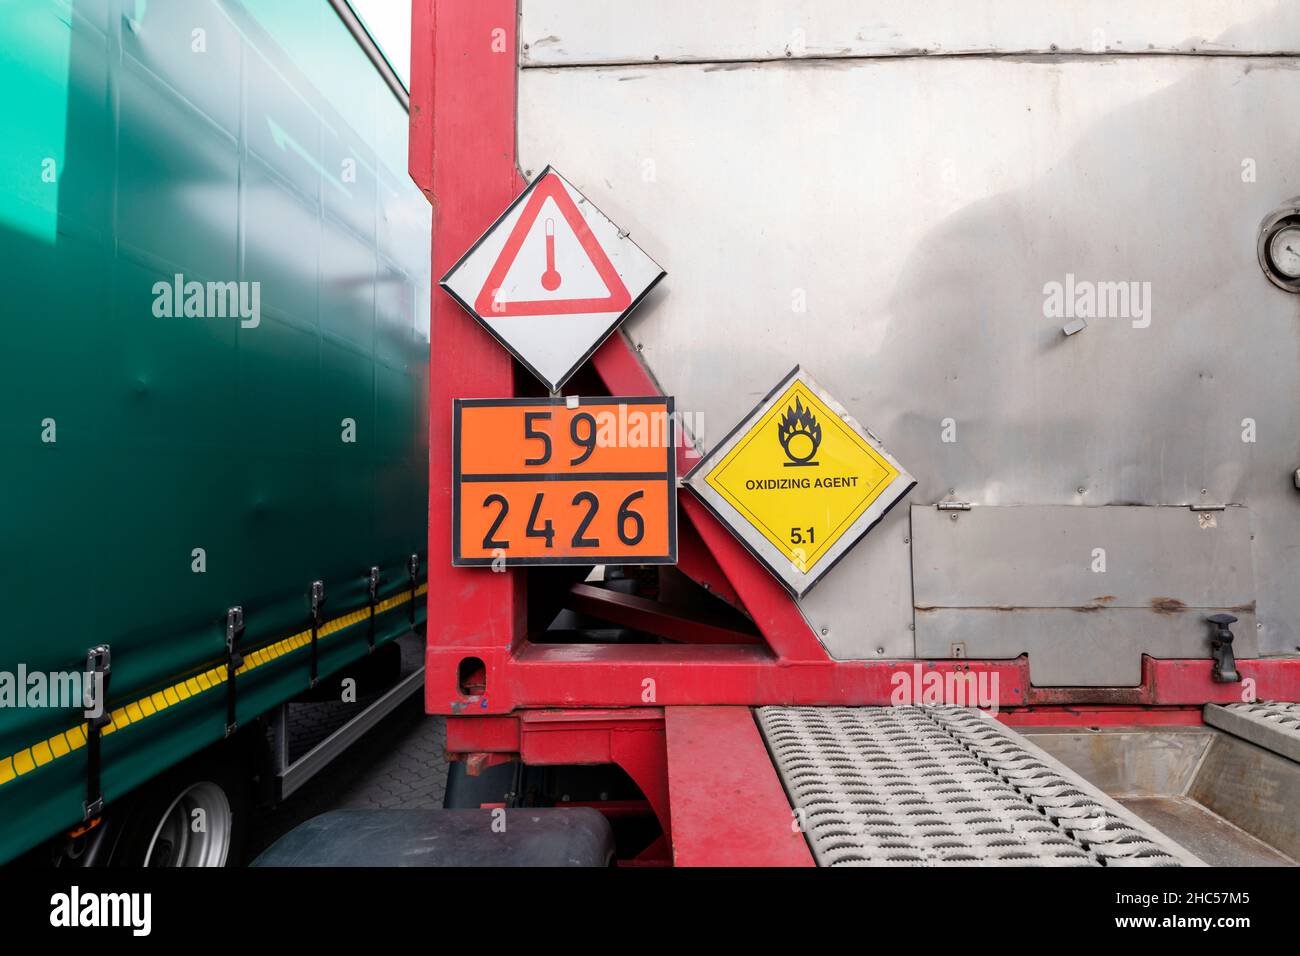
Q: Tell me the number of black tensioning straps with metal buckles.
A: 5